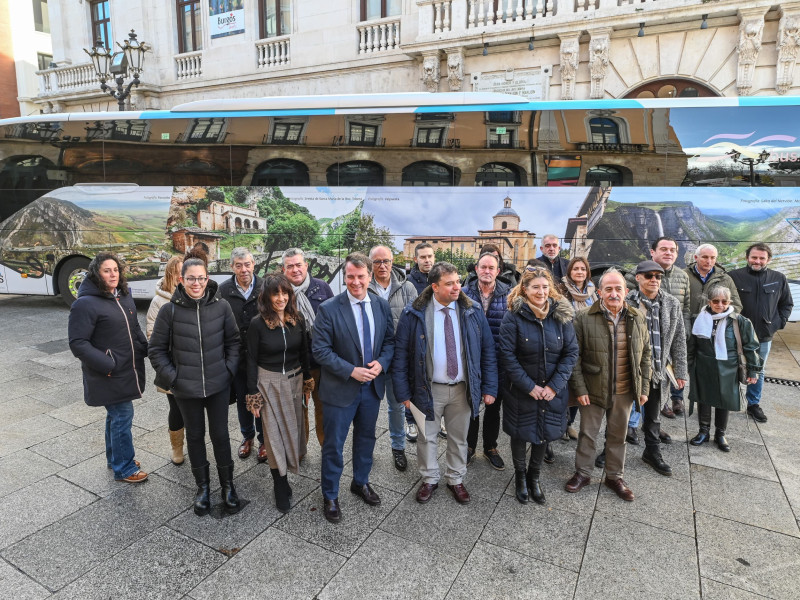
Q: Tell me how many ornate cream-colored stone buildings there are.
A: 1